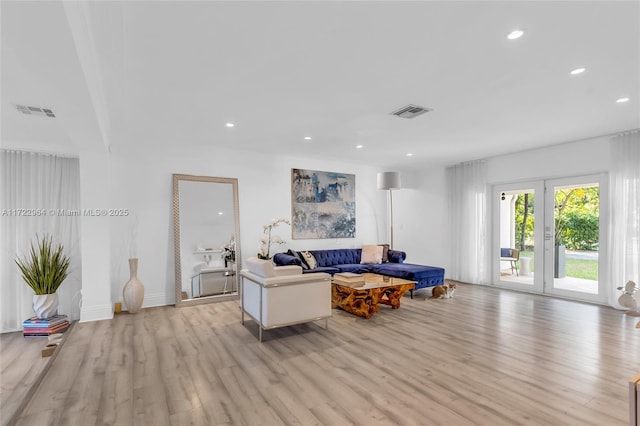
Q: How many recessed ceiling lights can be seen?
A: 7